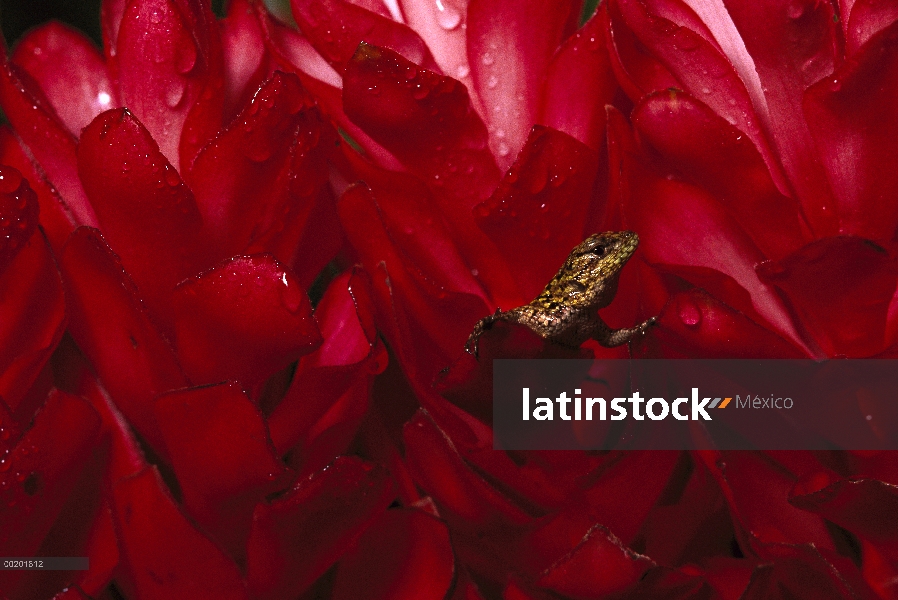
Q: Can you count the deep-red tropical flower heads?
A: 1